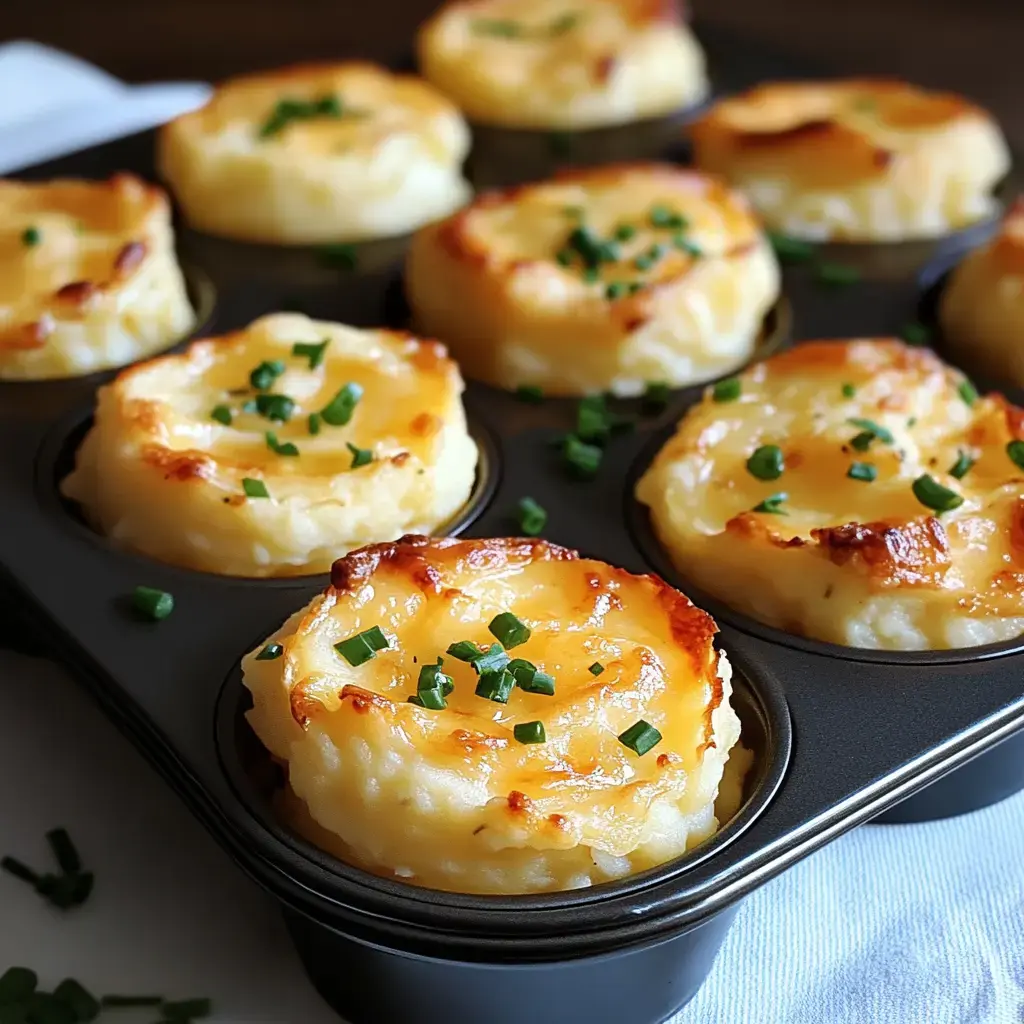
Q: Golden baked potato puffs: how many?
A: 9